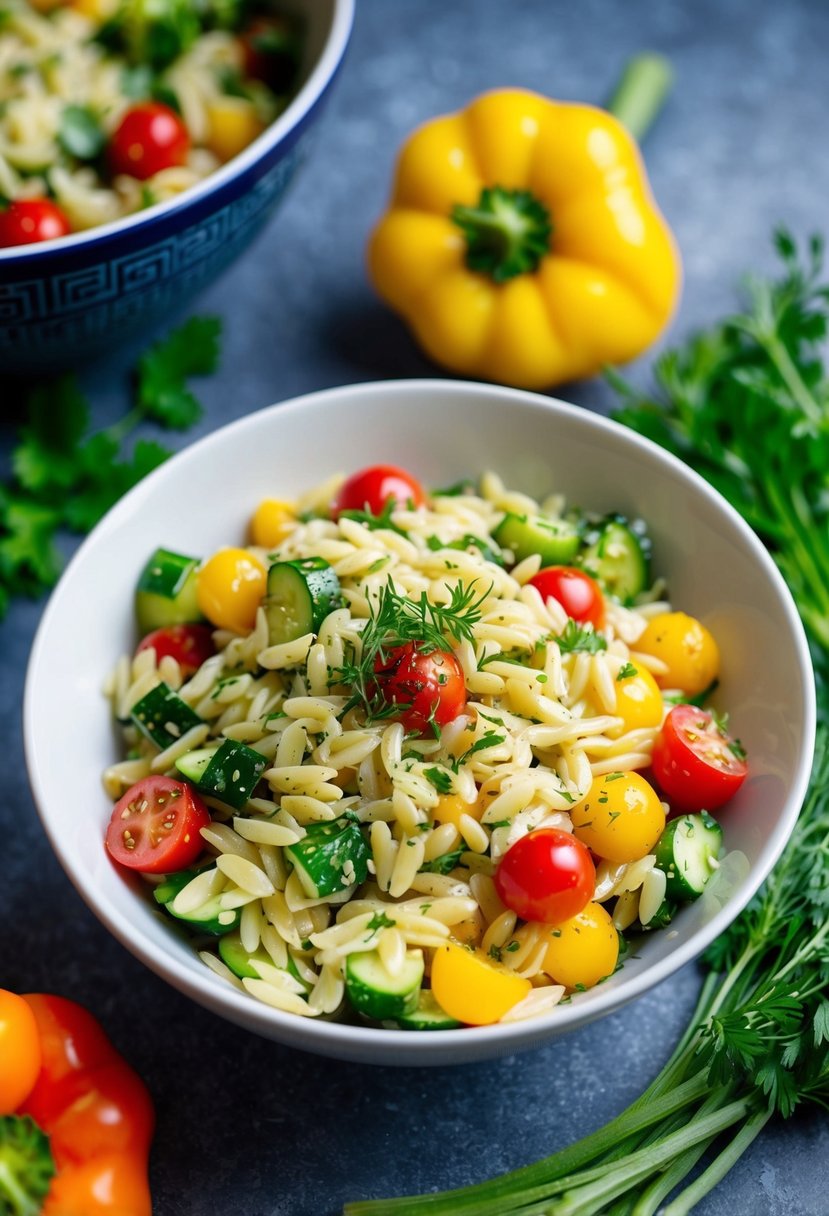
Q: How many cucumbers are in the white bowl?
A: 12